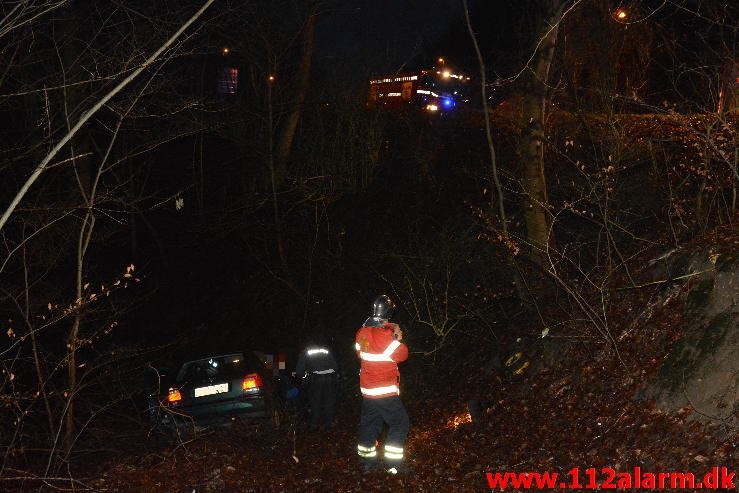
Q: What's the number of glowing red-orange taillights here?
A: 2